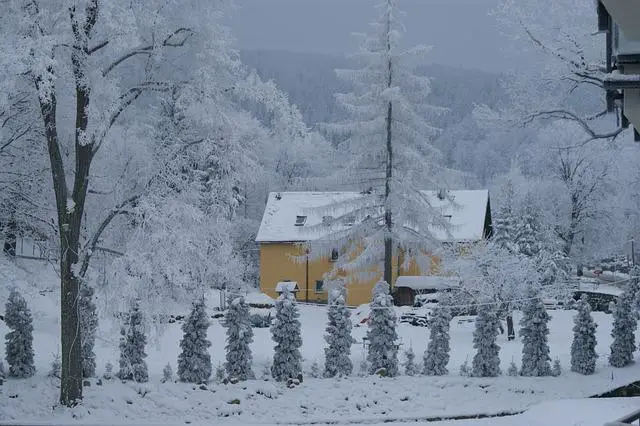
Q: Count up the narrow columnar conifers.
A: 13